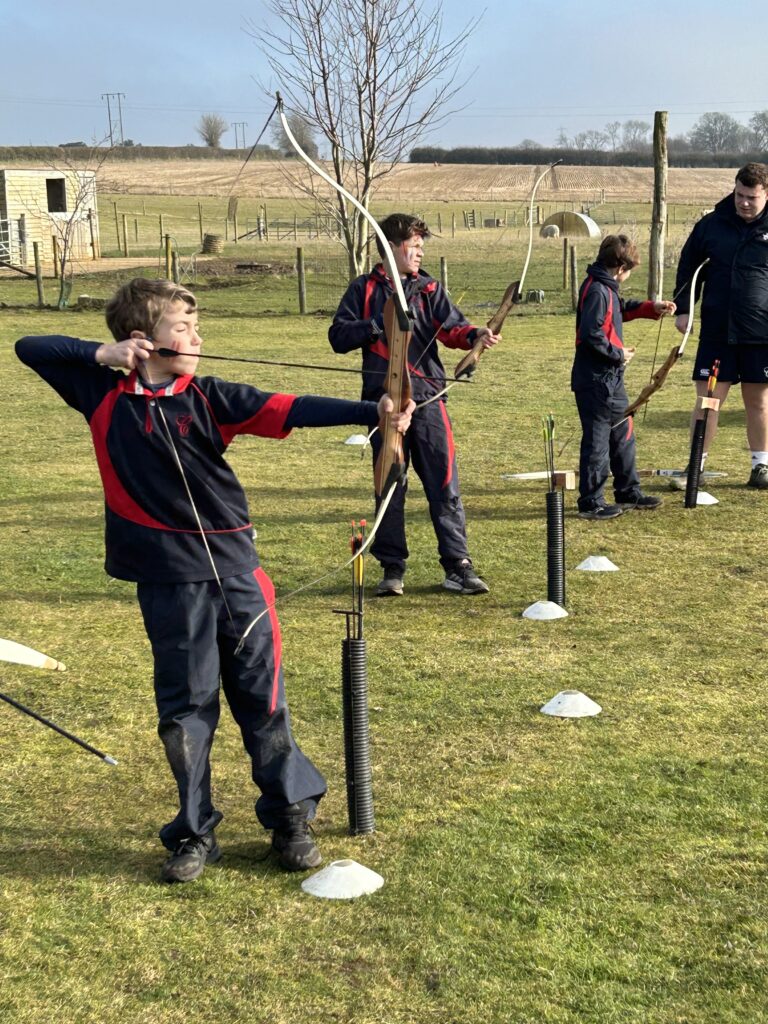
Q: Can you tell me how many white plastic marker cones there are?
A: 6